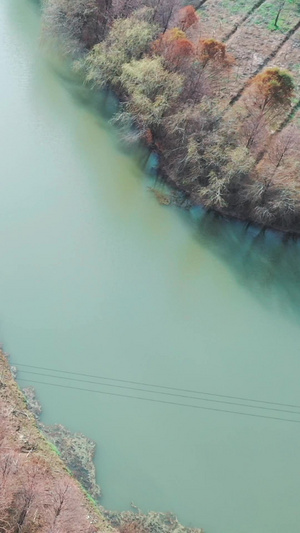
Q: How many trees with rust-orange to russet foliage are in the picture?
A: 4